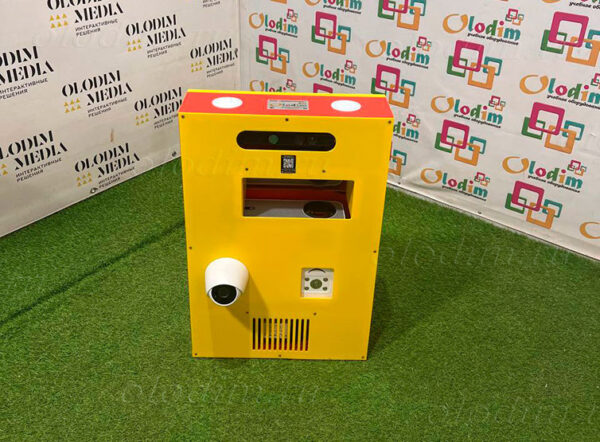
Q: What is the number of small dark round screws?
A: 12